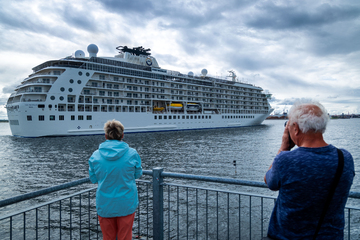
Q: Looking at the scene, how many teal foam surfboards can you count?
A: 0